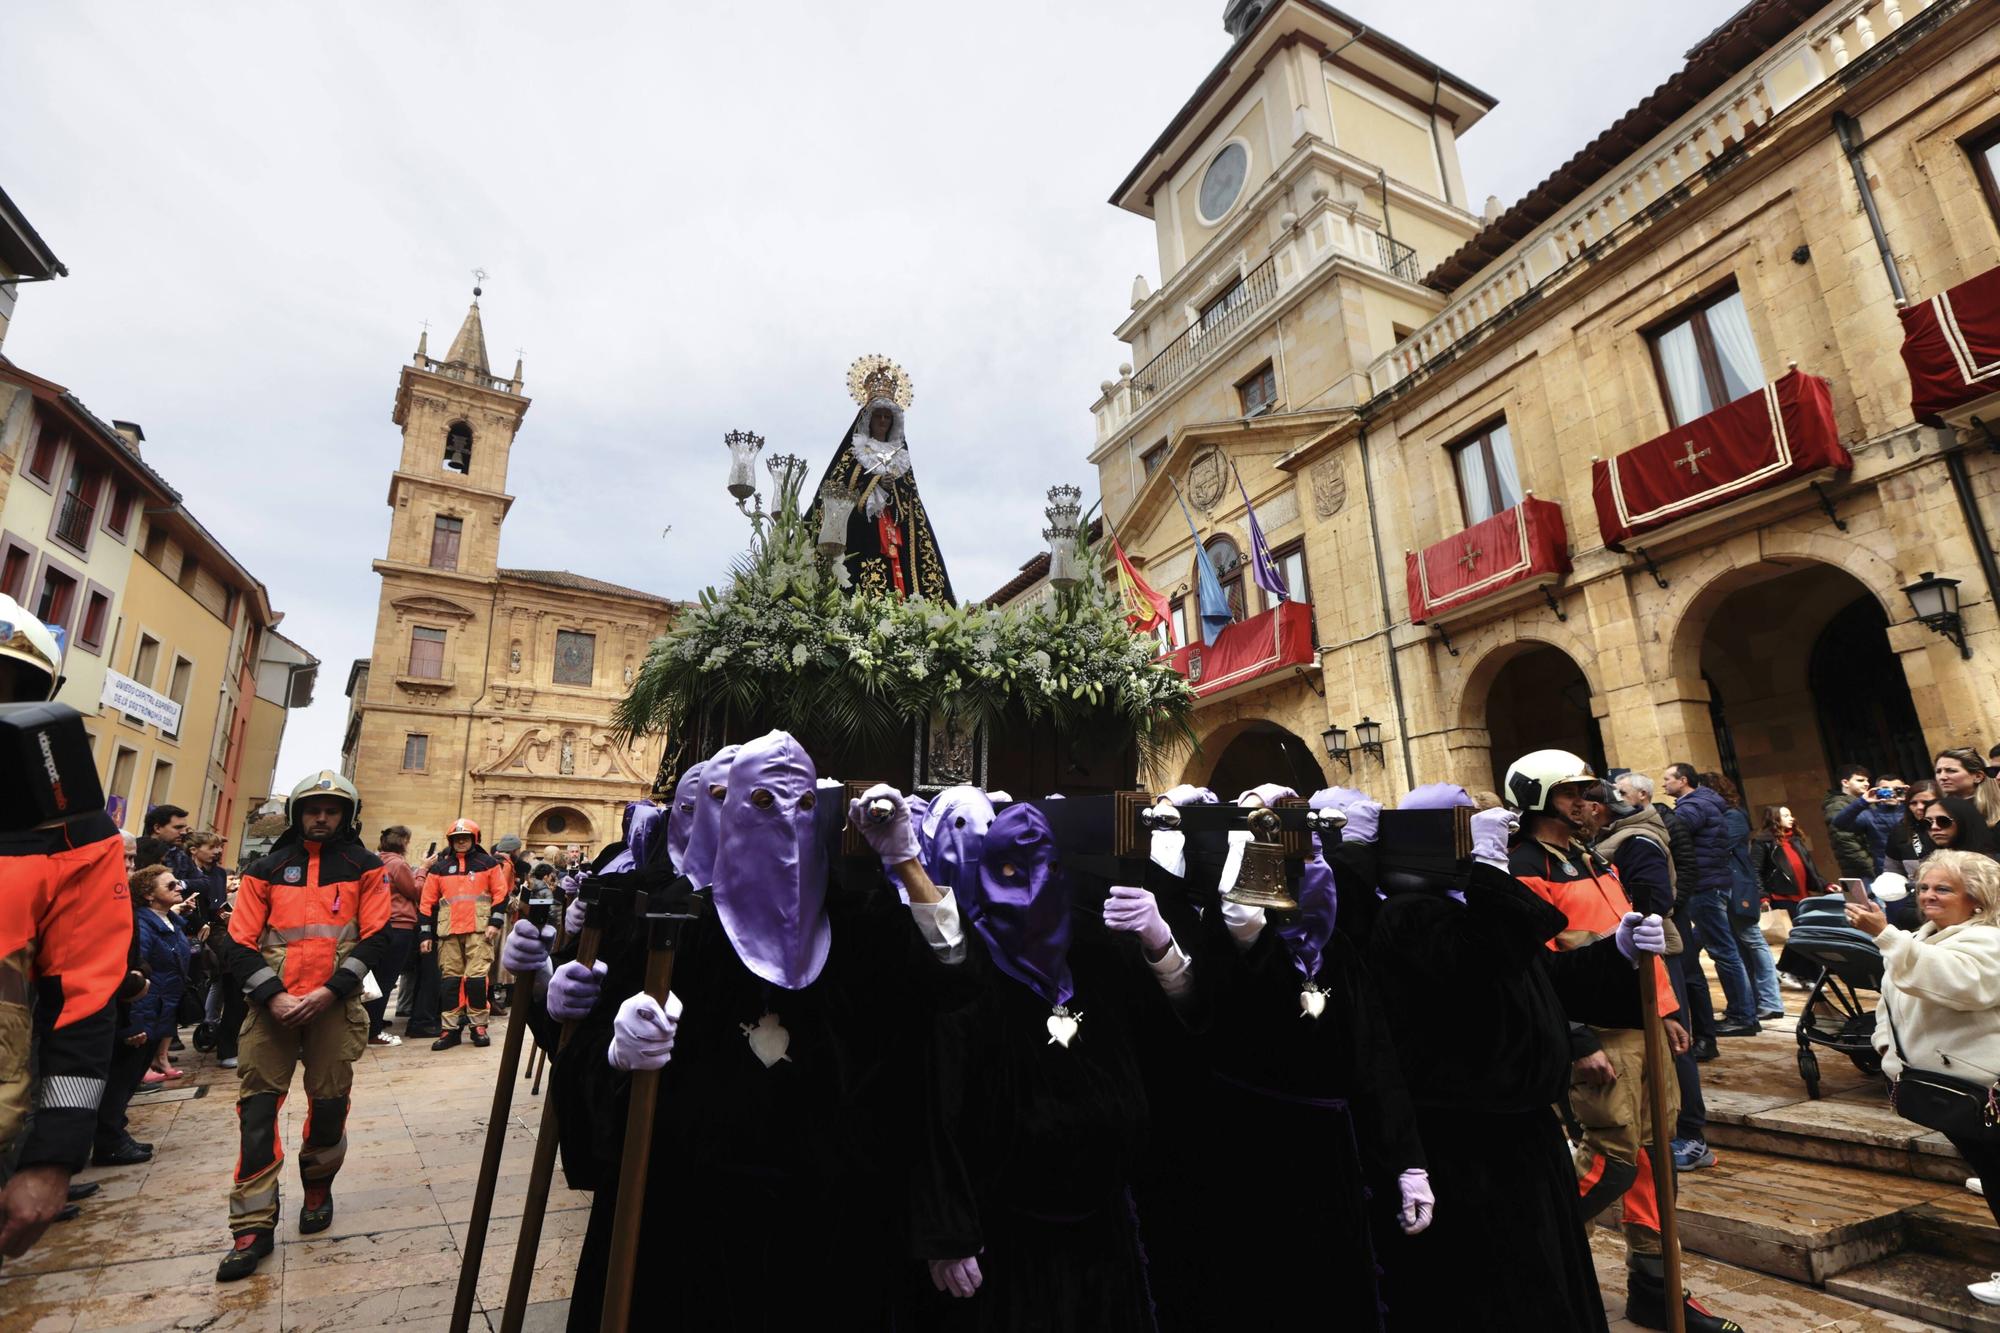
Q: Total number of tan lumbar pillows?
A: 0